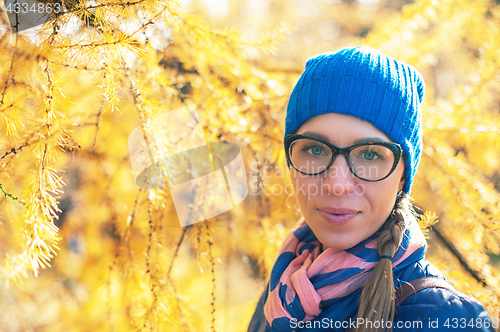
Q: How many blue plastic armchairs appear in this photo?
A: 0